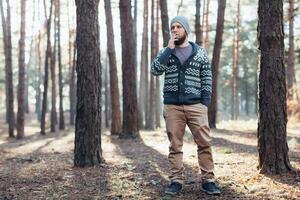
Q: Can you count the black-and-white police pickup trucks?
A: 0